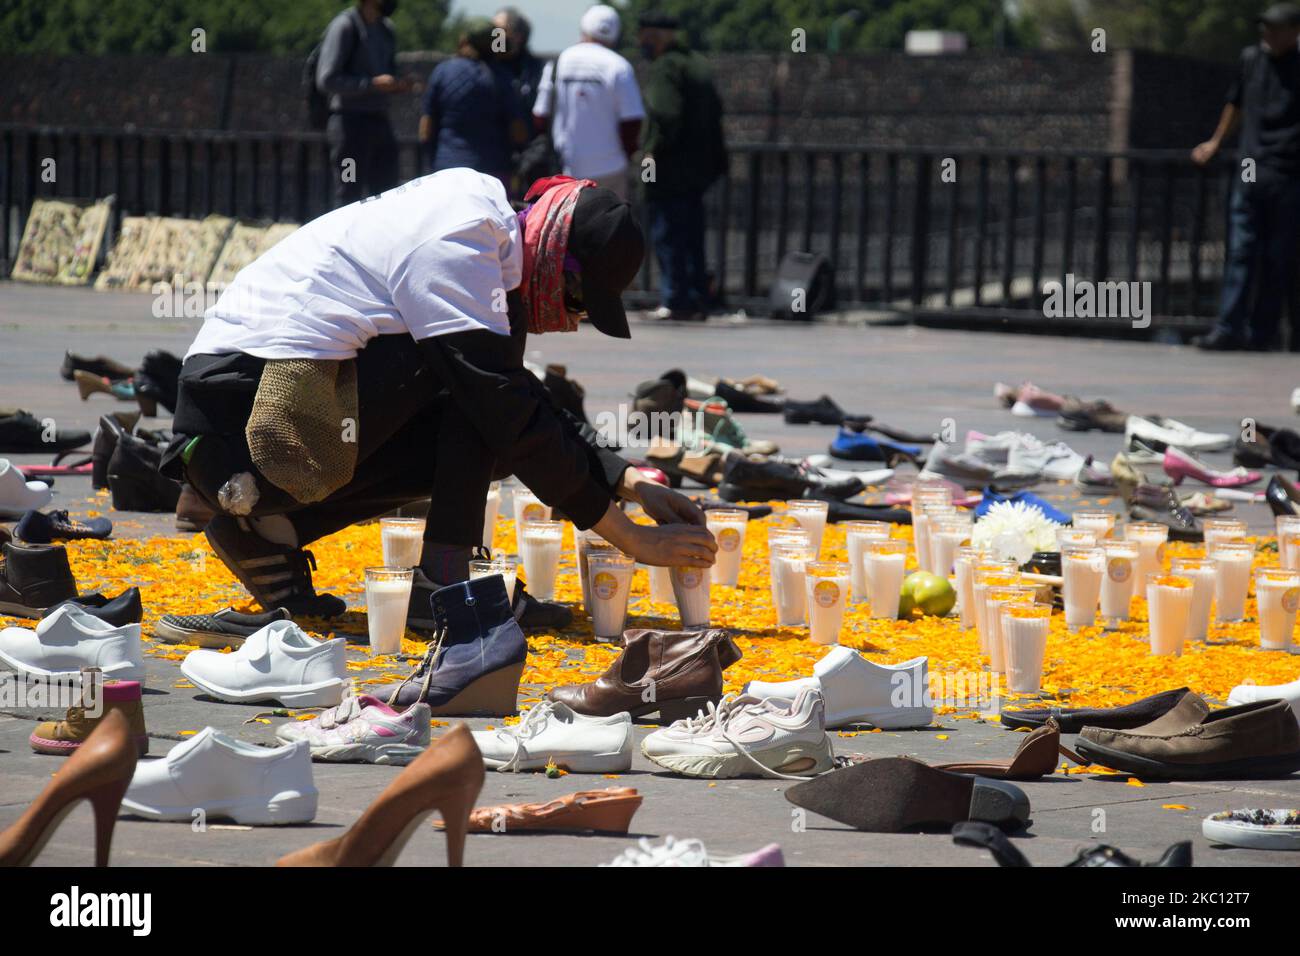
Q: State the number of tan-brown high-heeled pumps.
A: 2